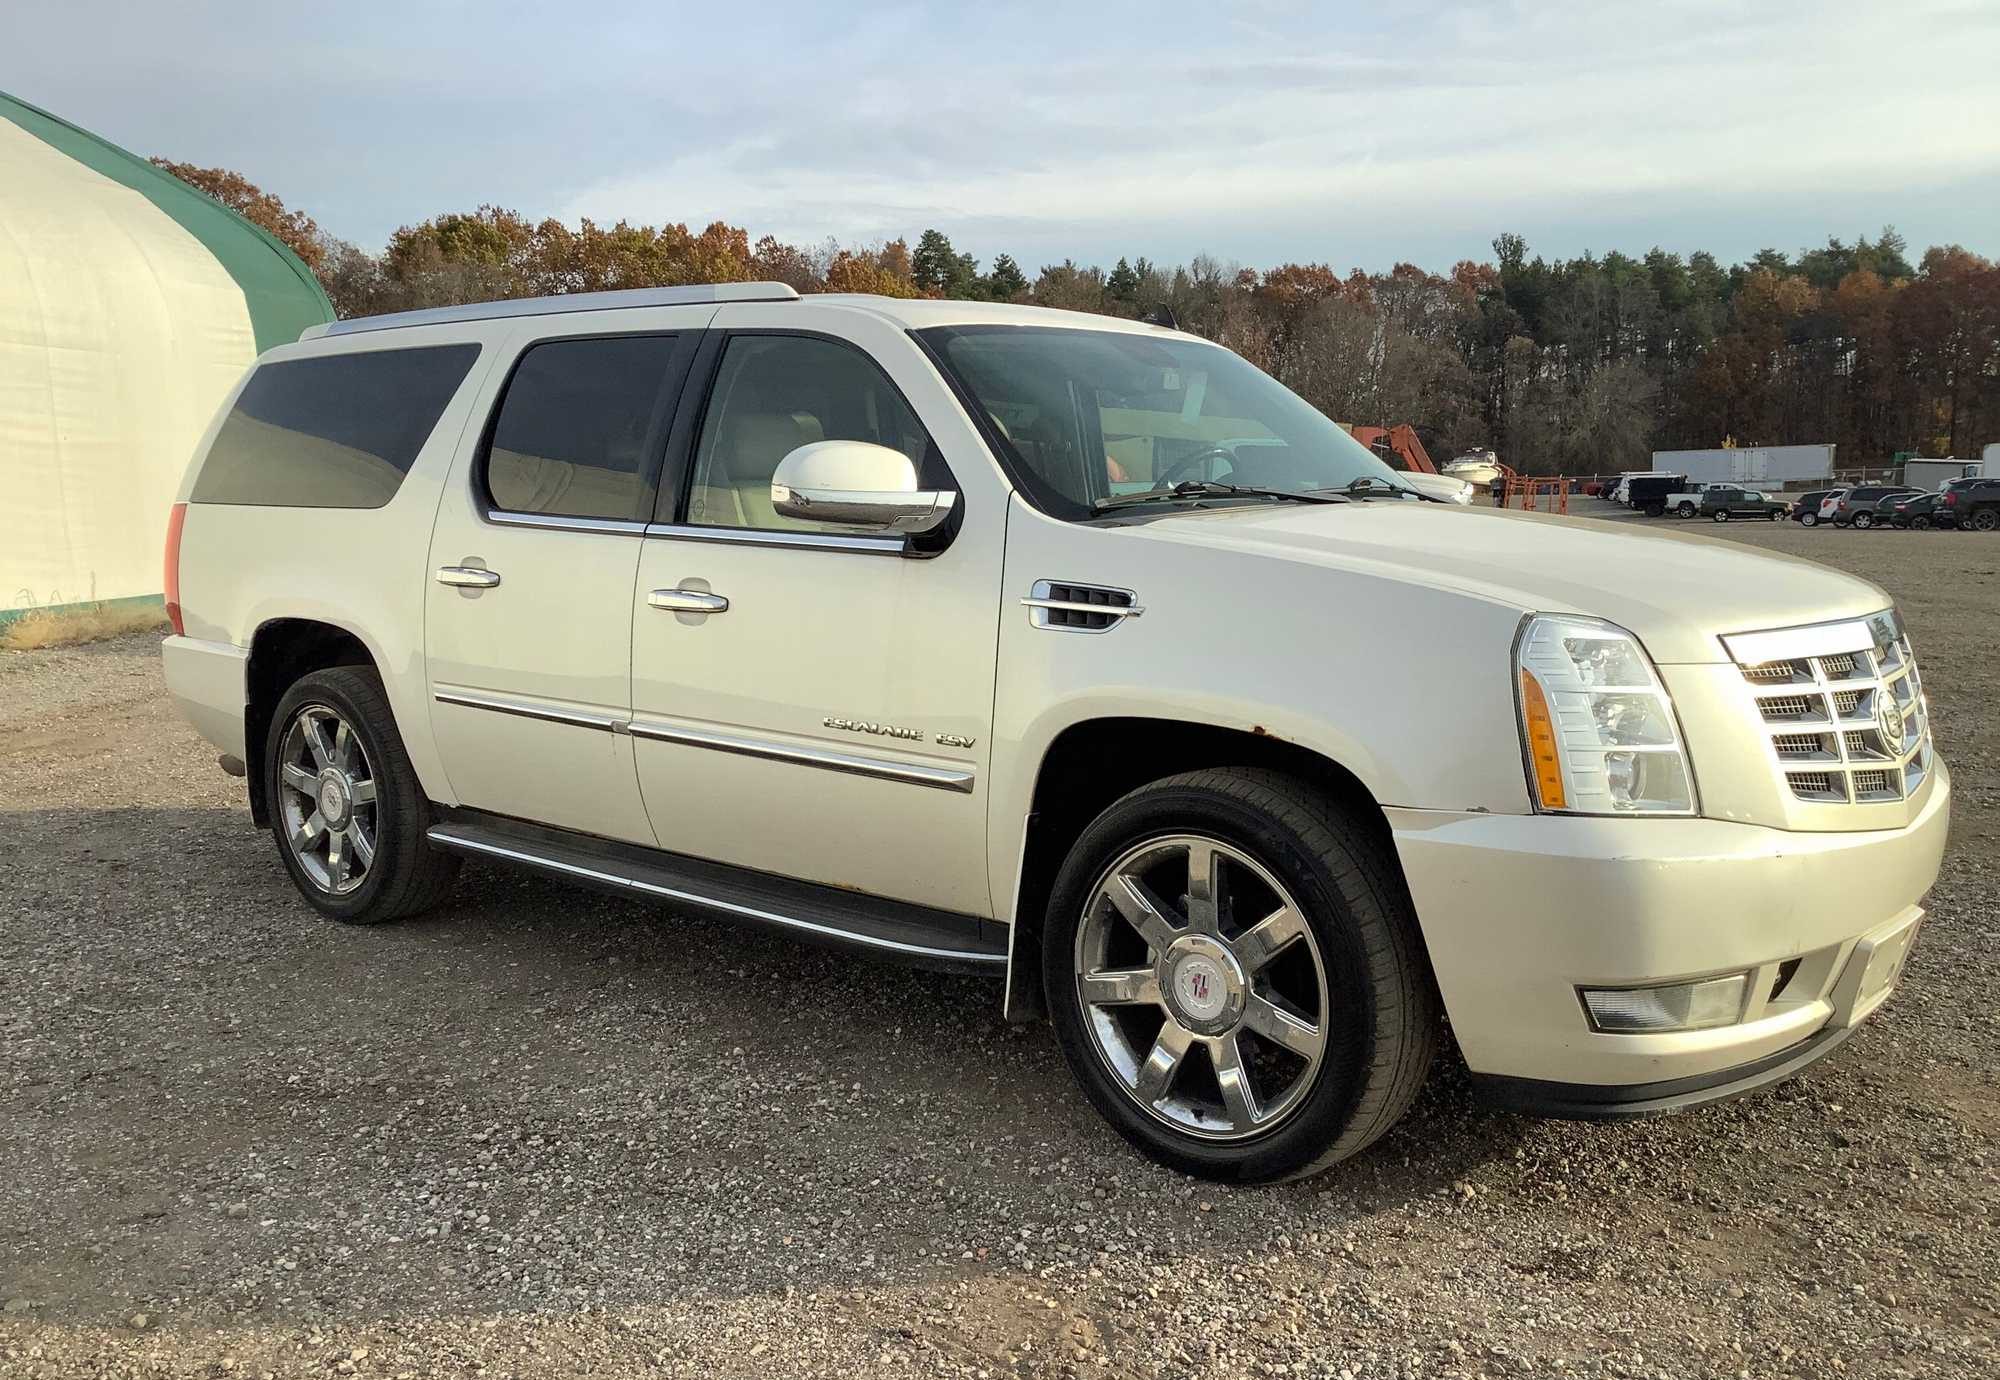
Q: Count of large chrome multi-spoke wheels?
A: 2